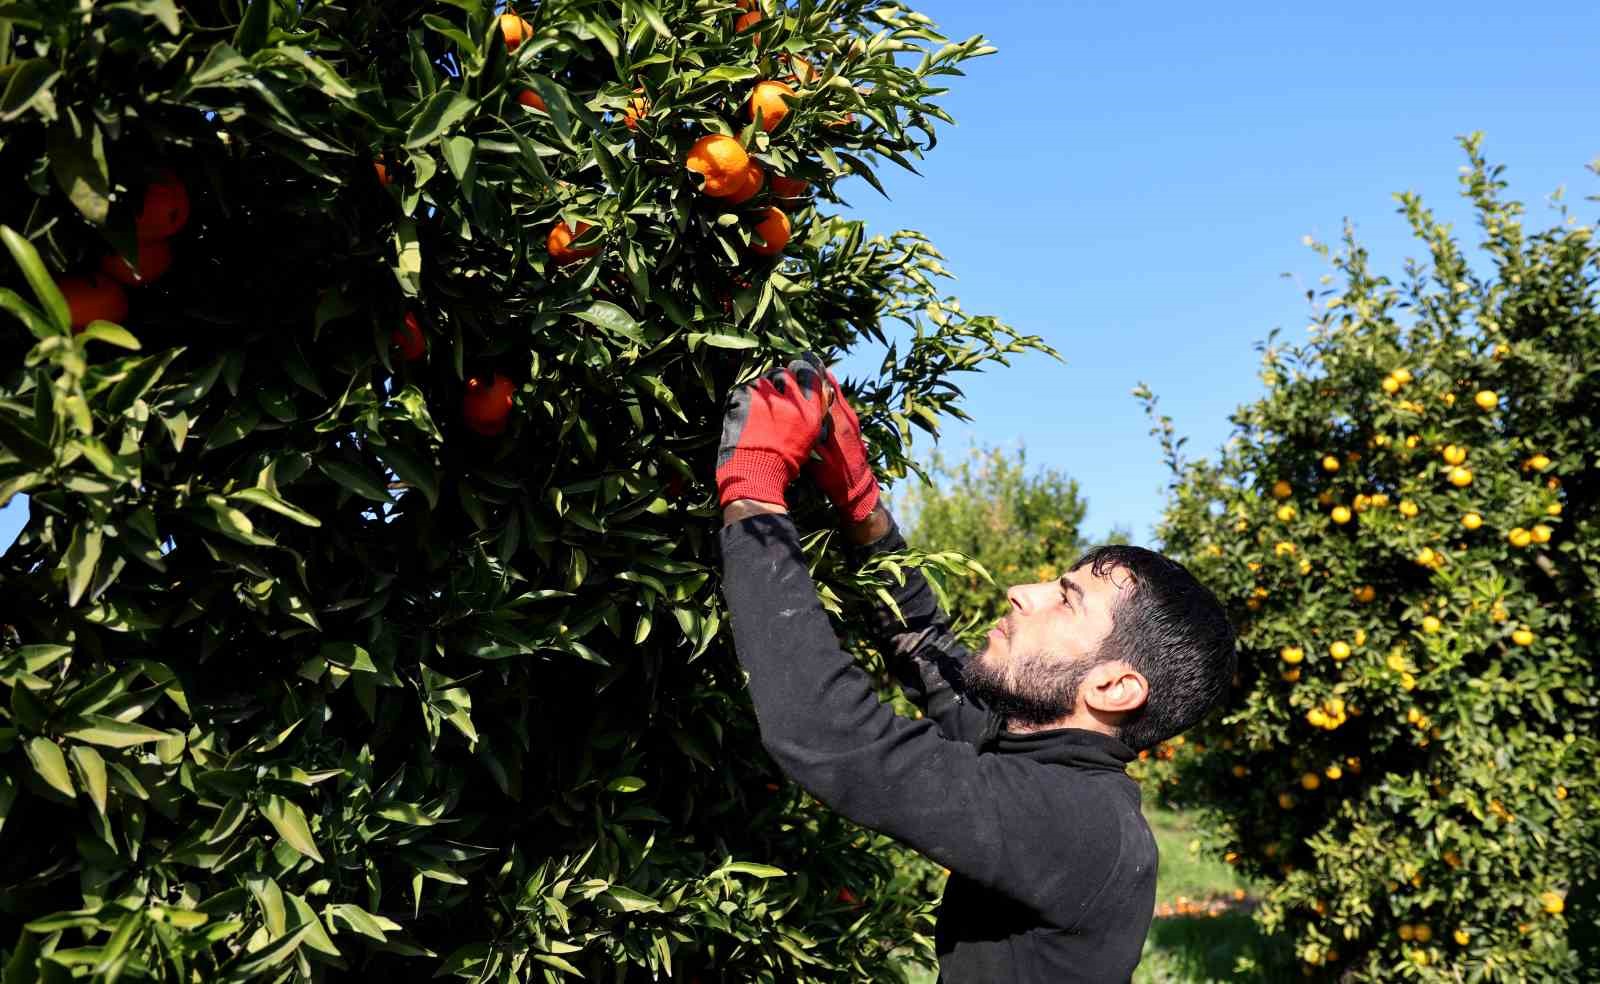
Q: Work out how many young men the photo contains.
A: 1